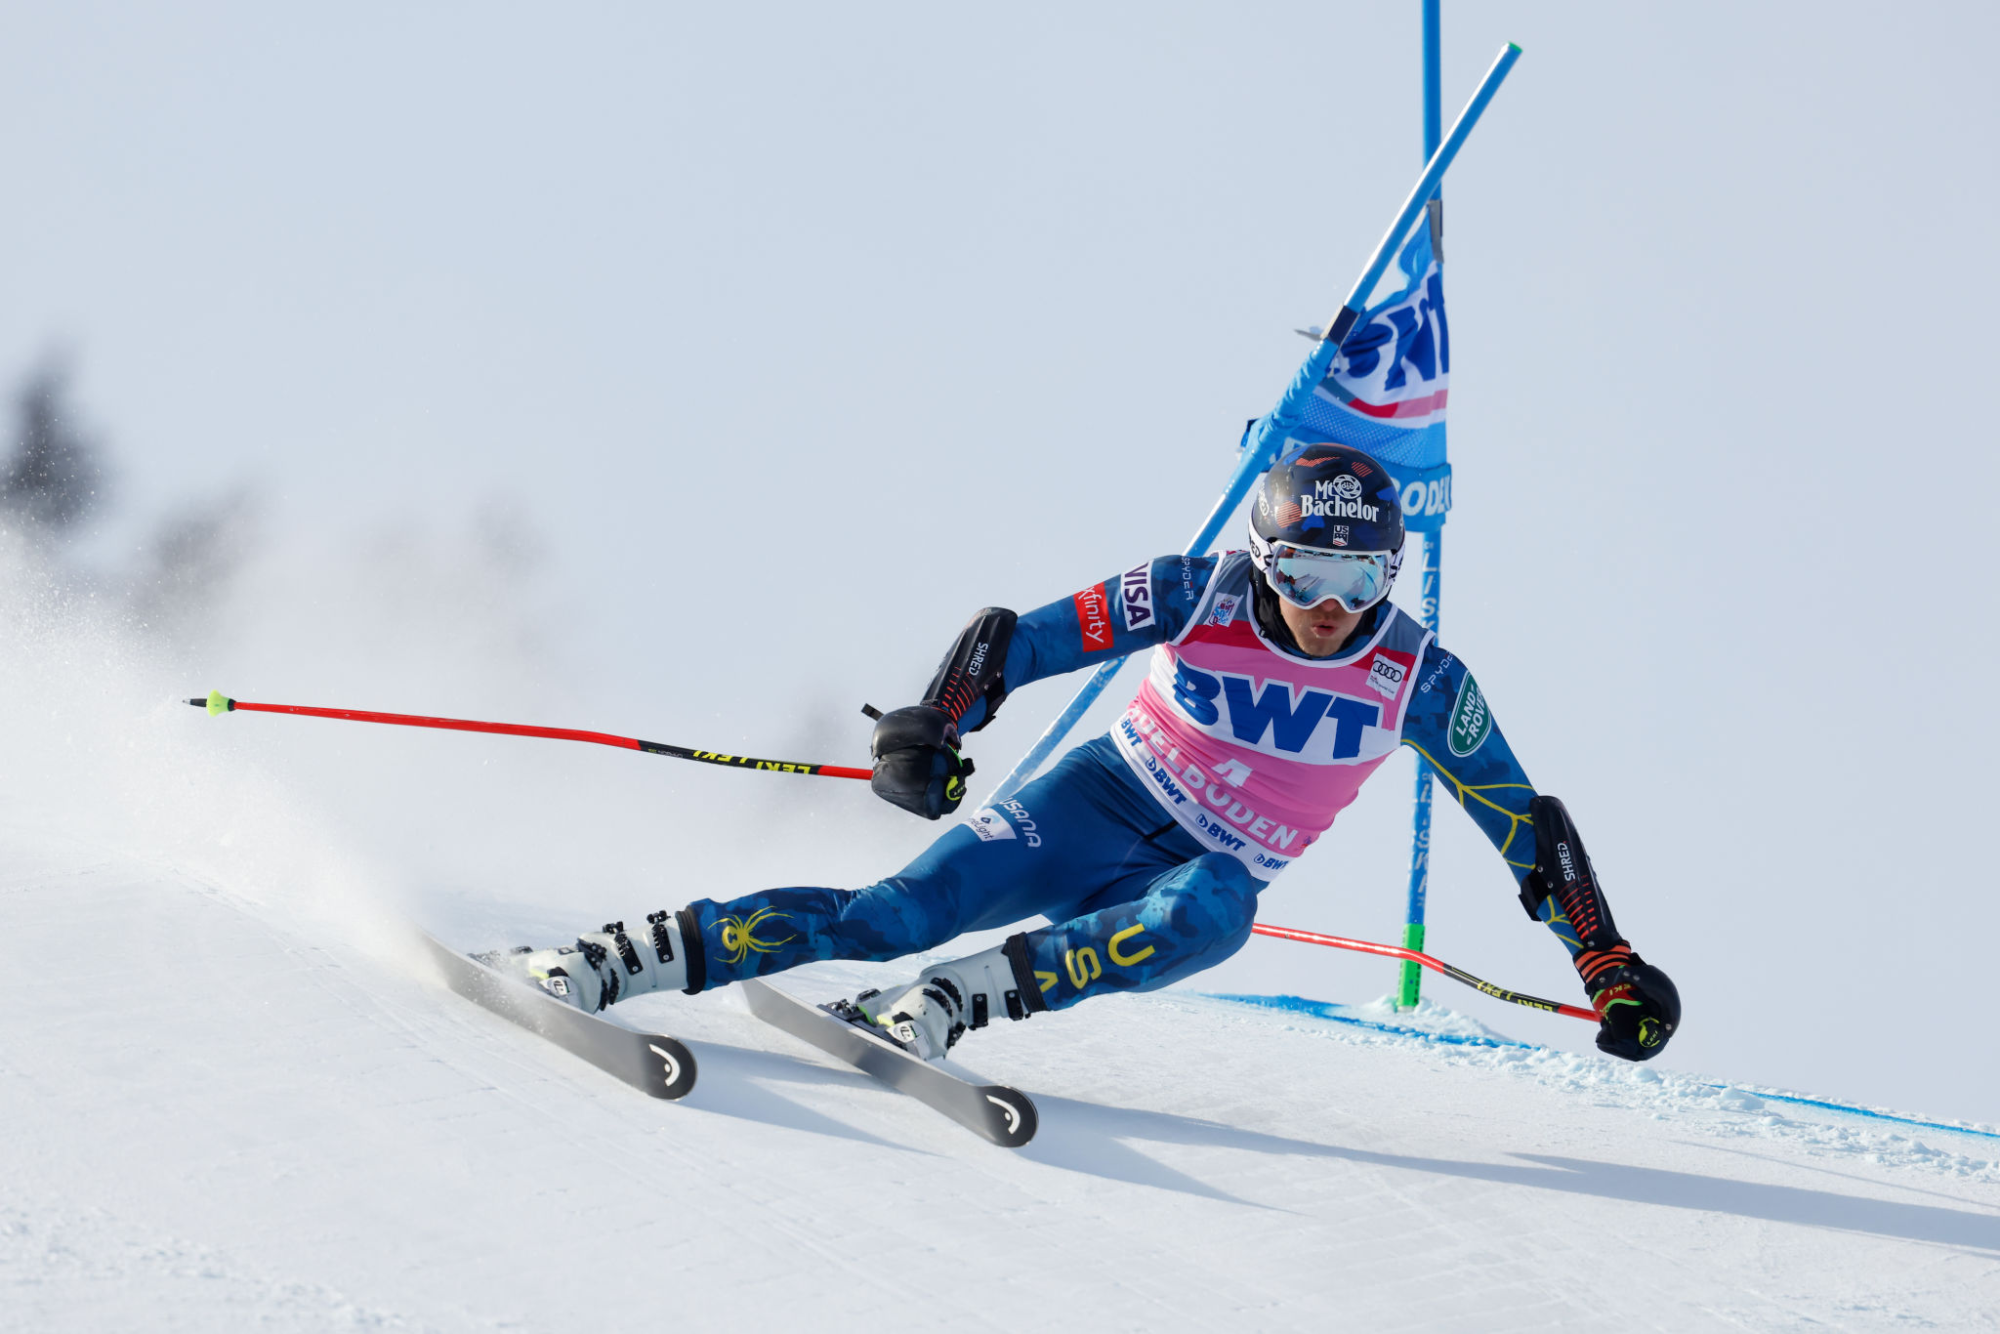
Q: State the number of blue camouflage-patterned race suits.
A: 1